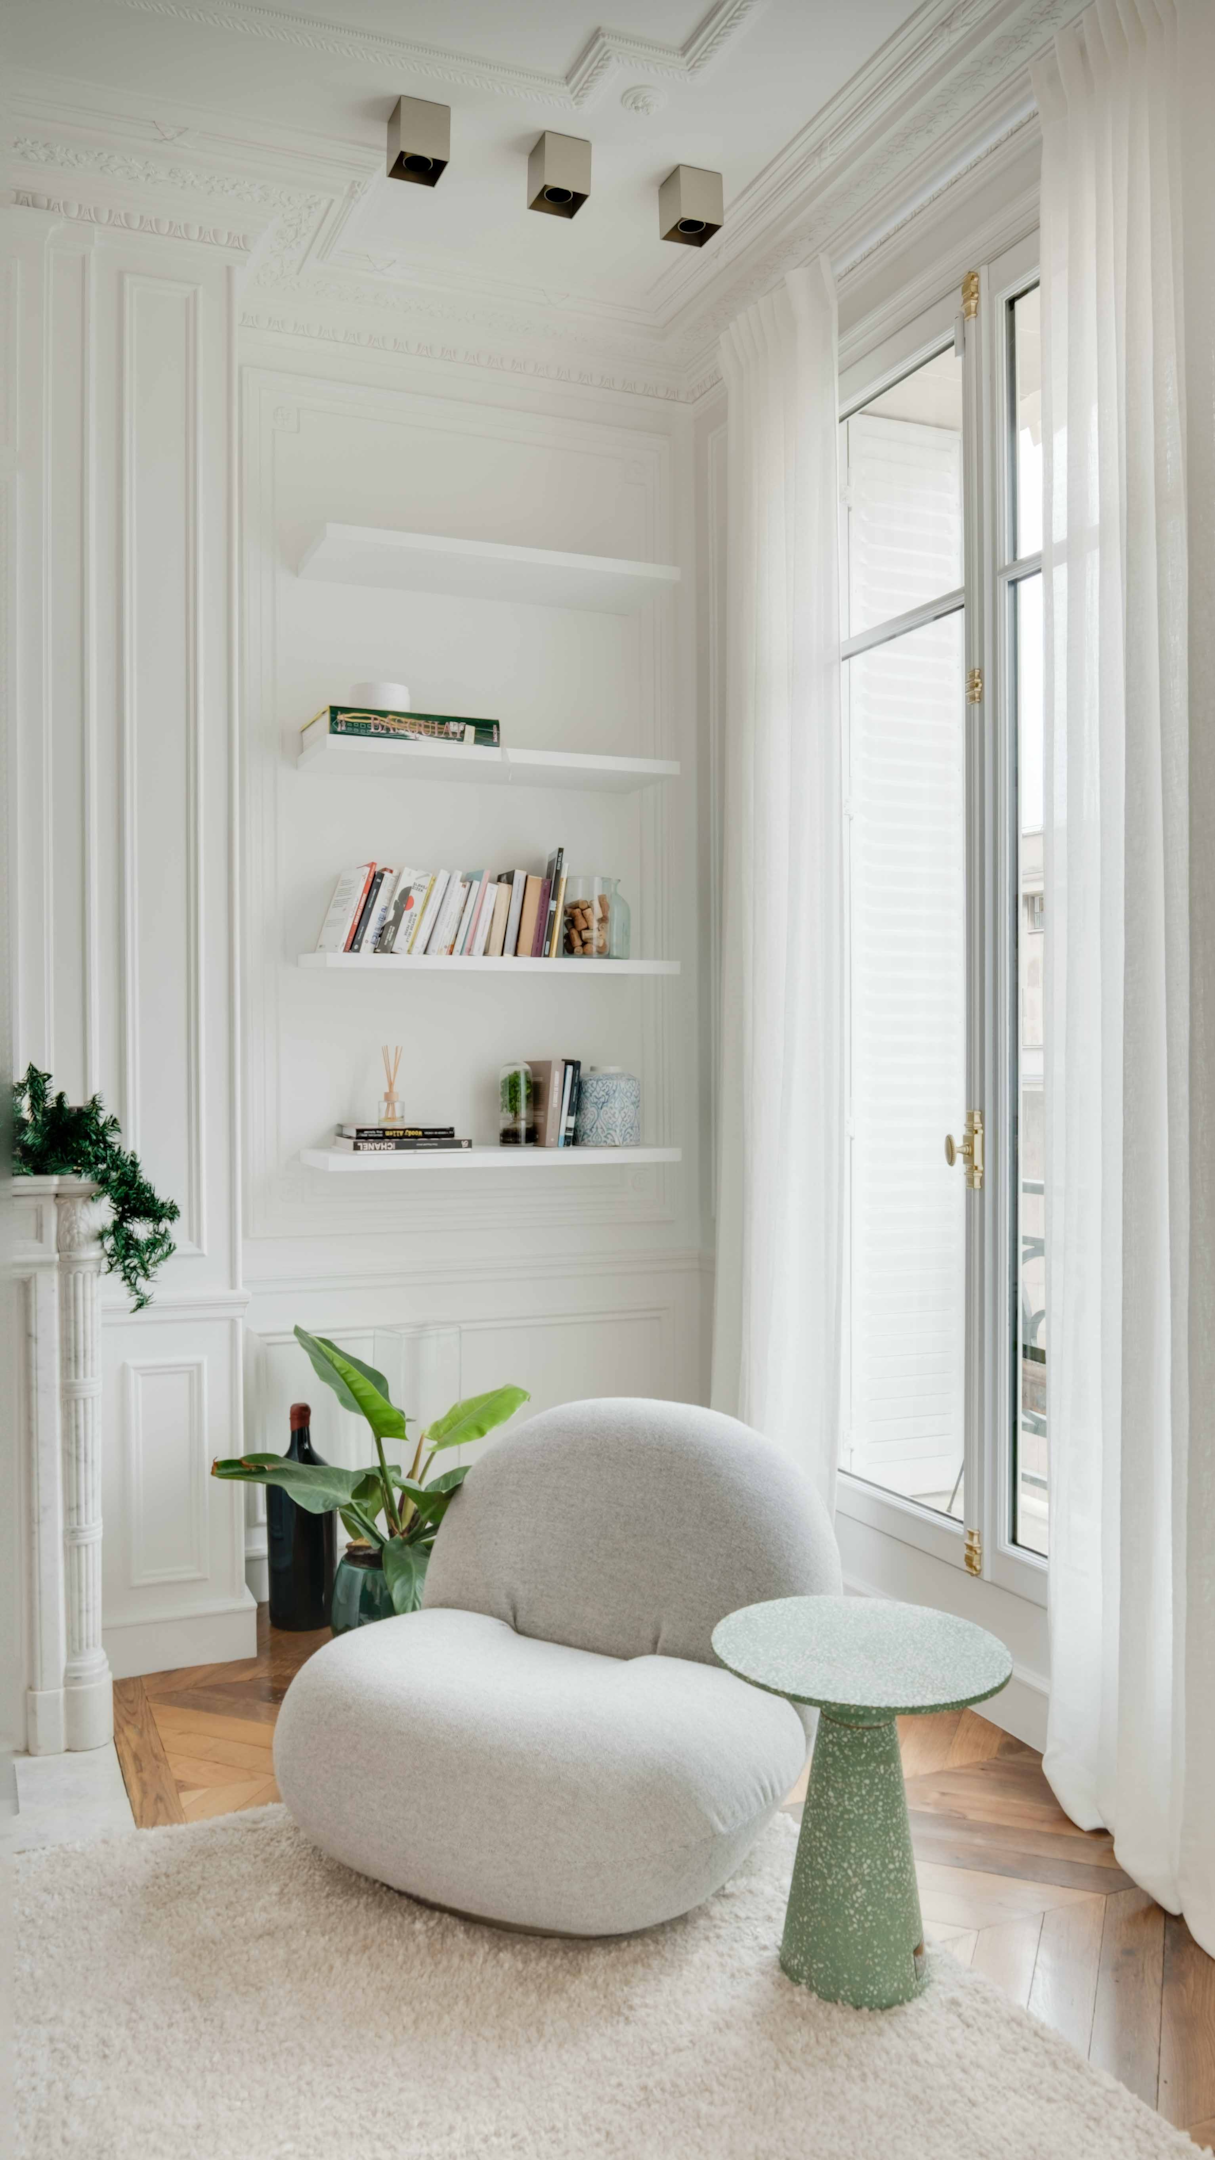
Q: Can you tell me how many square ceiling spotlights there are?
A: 3